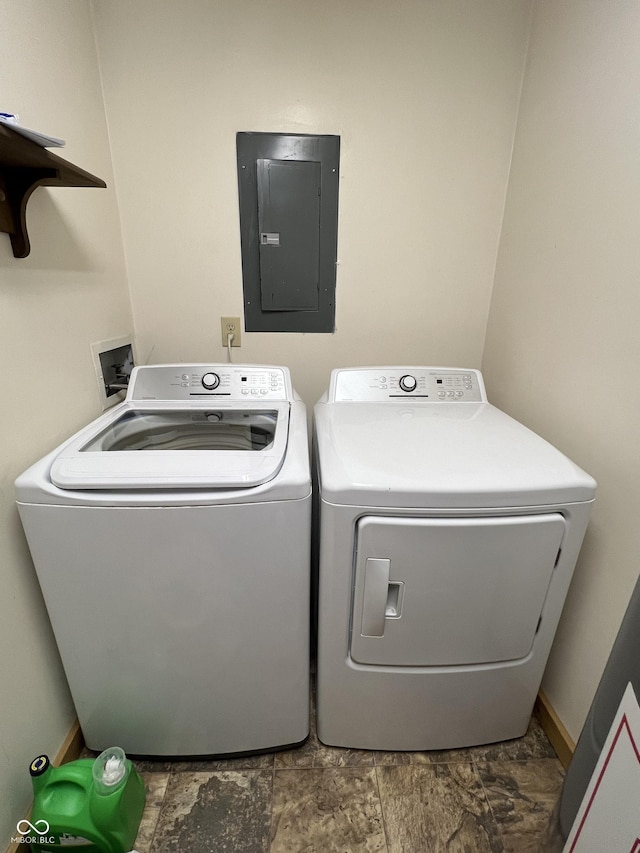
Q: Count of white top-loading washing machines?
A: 1